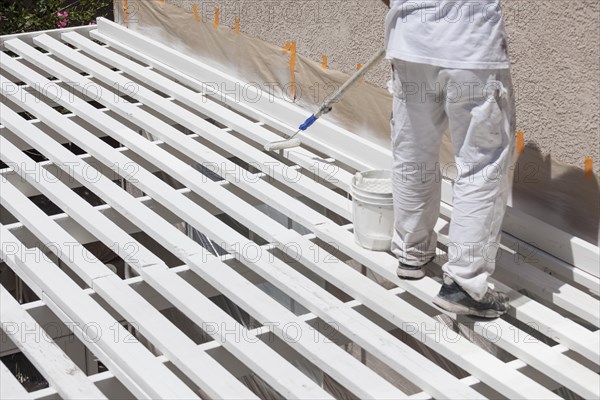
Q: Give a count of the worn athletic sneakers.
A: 2